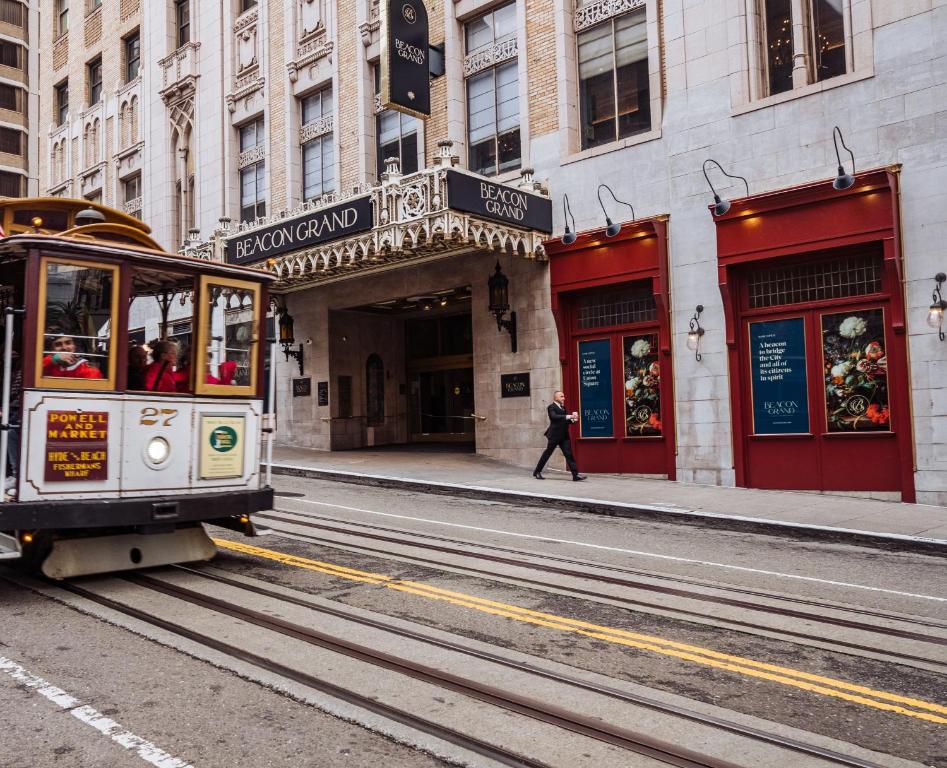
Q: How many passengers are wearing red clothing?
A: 3